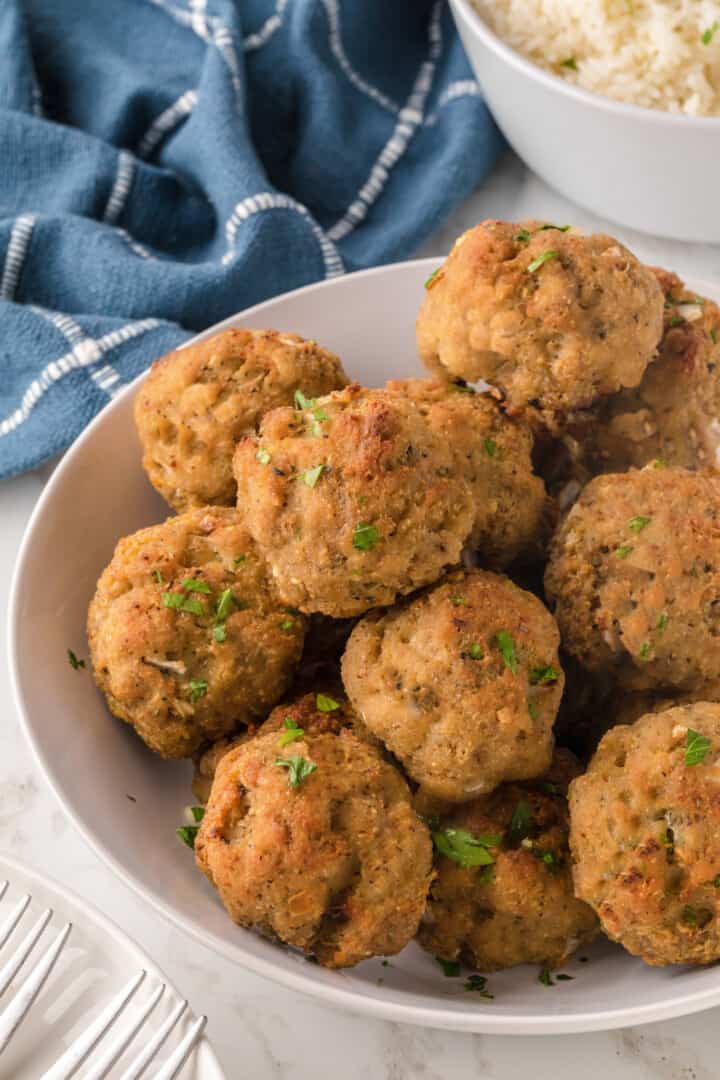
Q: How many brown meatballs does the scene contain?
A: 12